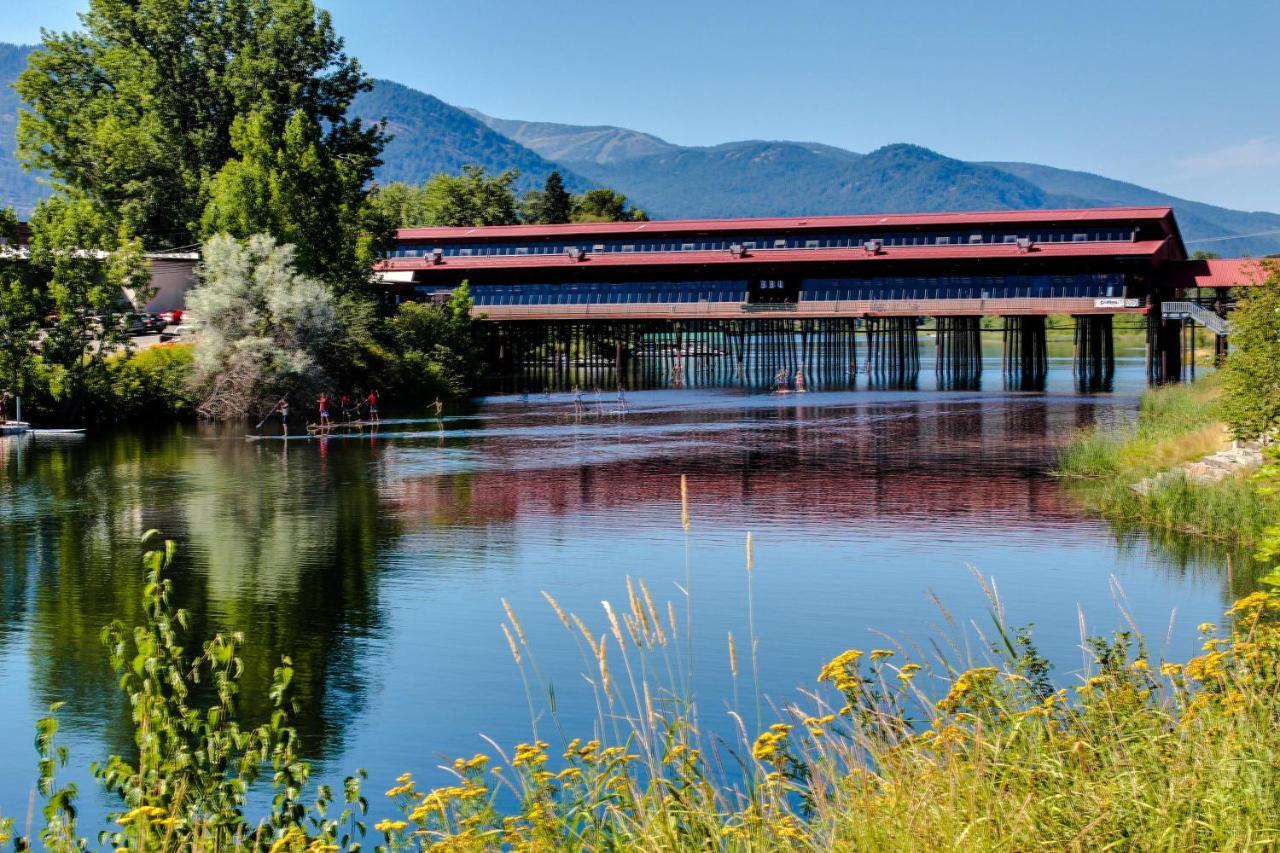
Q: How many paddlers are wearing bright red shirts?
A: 3